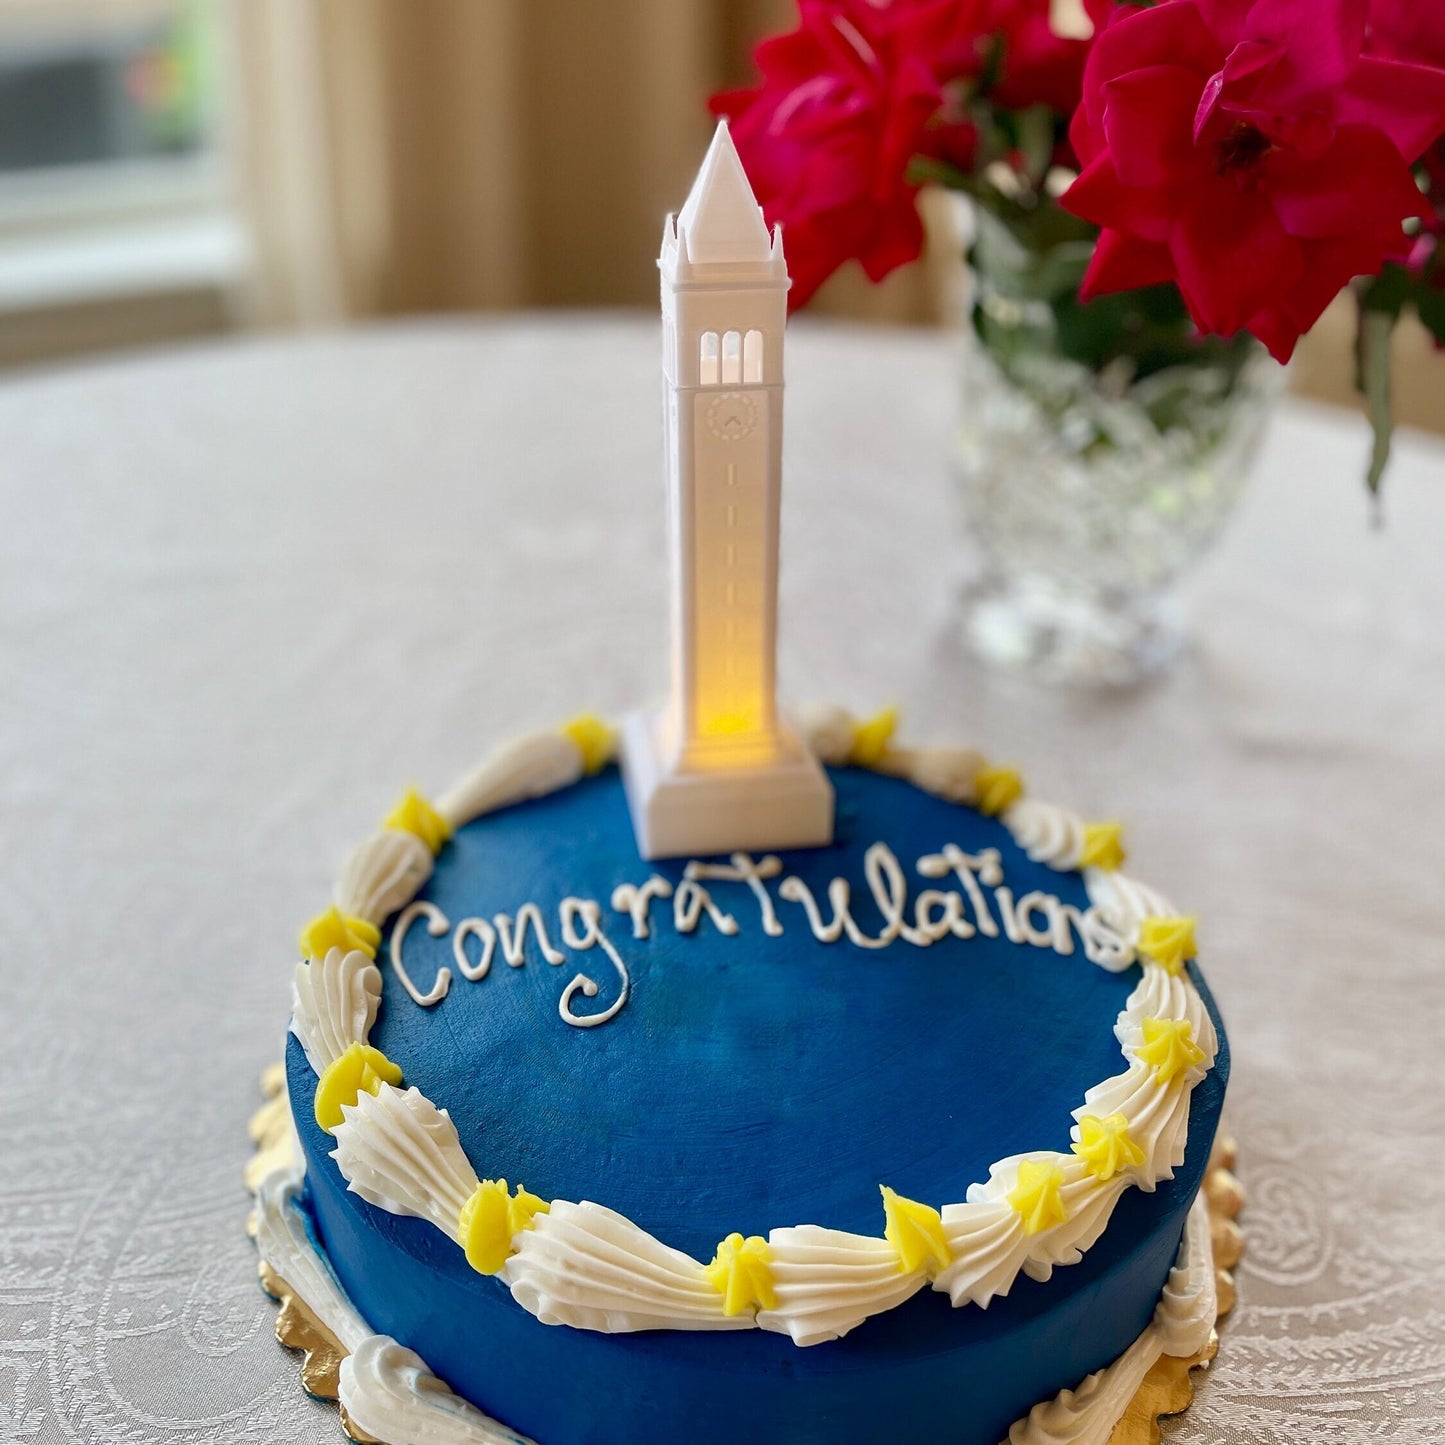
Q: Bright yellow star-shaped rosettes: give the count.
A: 14